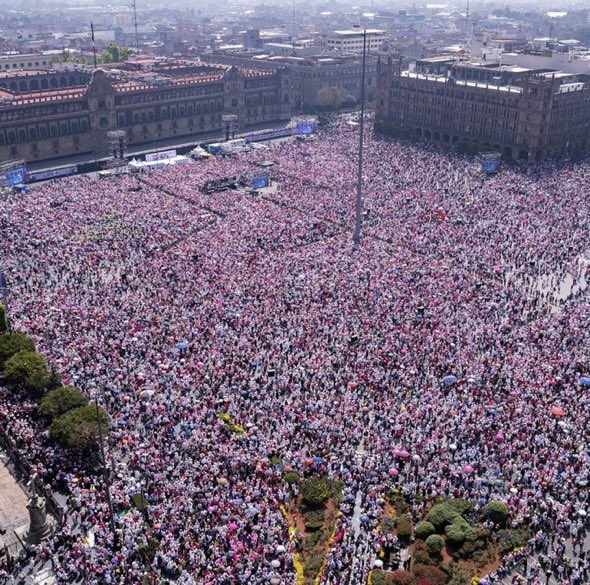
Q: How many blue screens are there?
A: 4